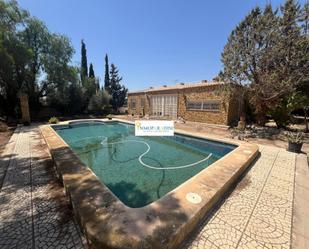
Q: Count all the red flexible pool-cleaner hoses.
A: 0